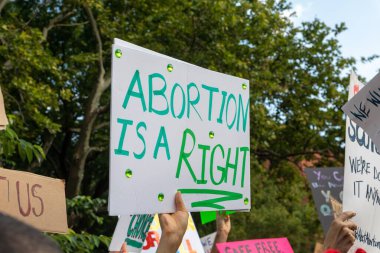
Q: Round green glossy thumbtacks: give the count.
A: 7